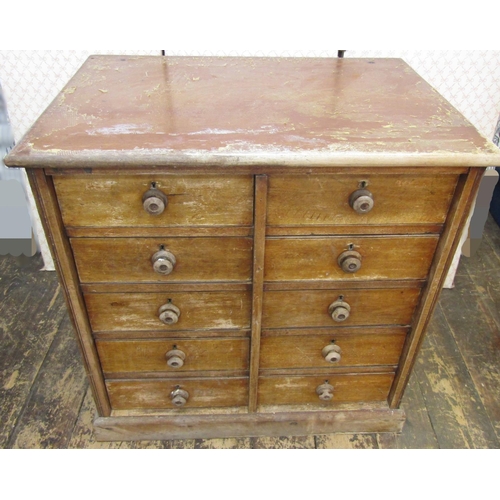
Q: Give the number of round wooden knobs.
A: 10